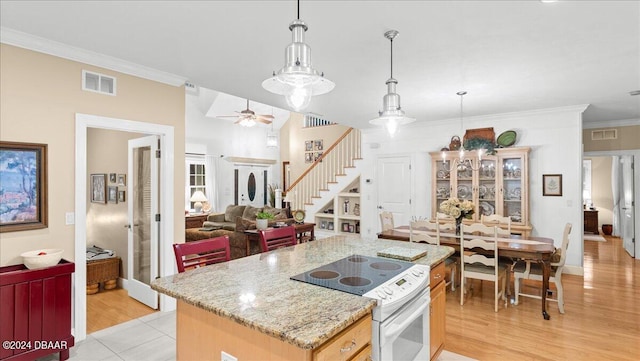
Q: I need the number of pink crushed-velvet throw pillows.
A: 0